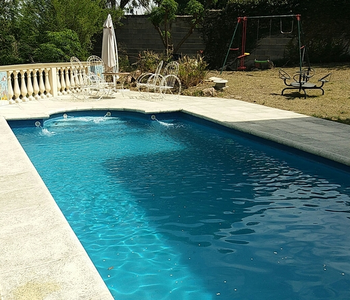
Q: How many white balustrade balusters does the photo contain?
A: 14